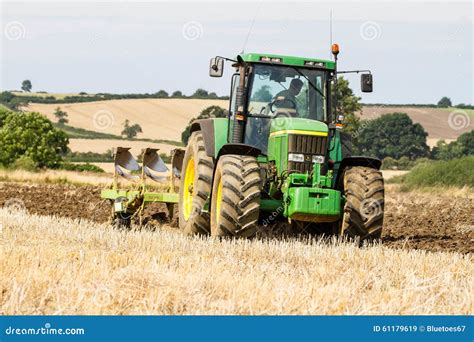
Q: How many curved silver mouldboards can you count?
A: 3